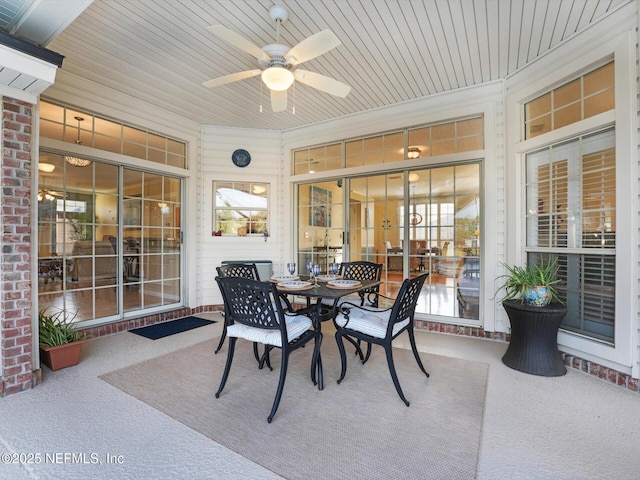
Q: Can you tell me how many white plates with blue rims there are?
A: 4